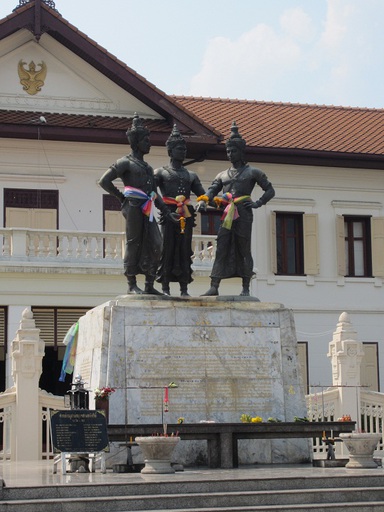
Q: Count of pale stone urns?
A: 2